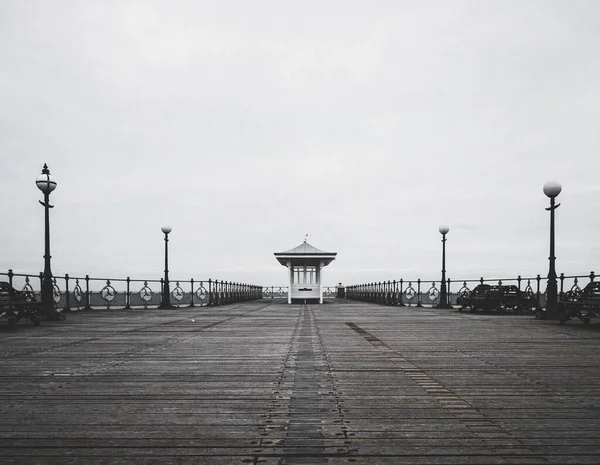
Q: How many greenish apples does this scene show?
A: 0